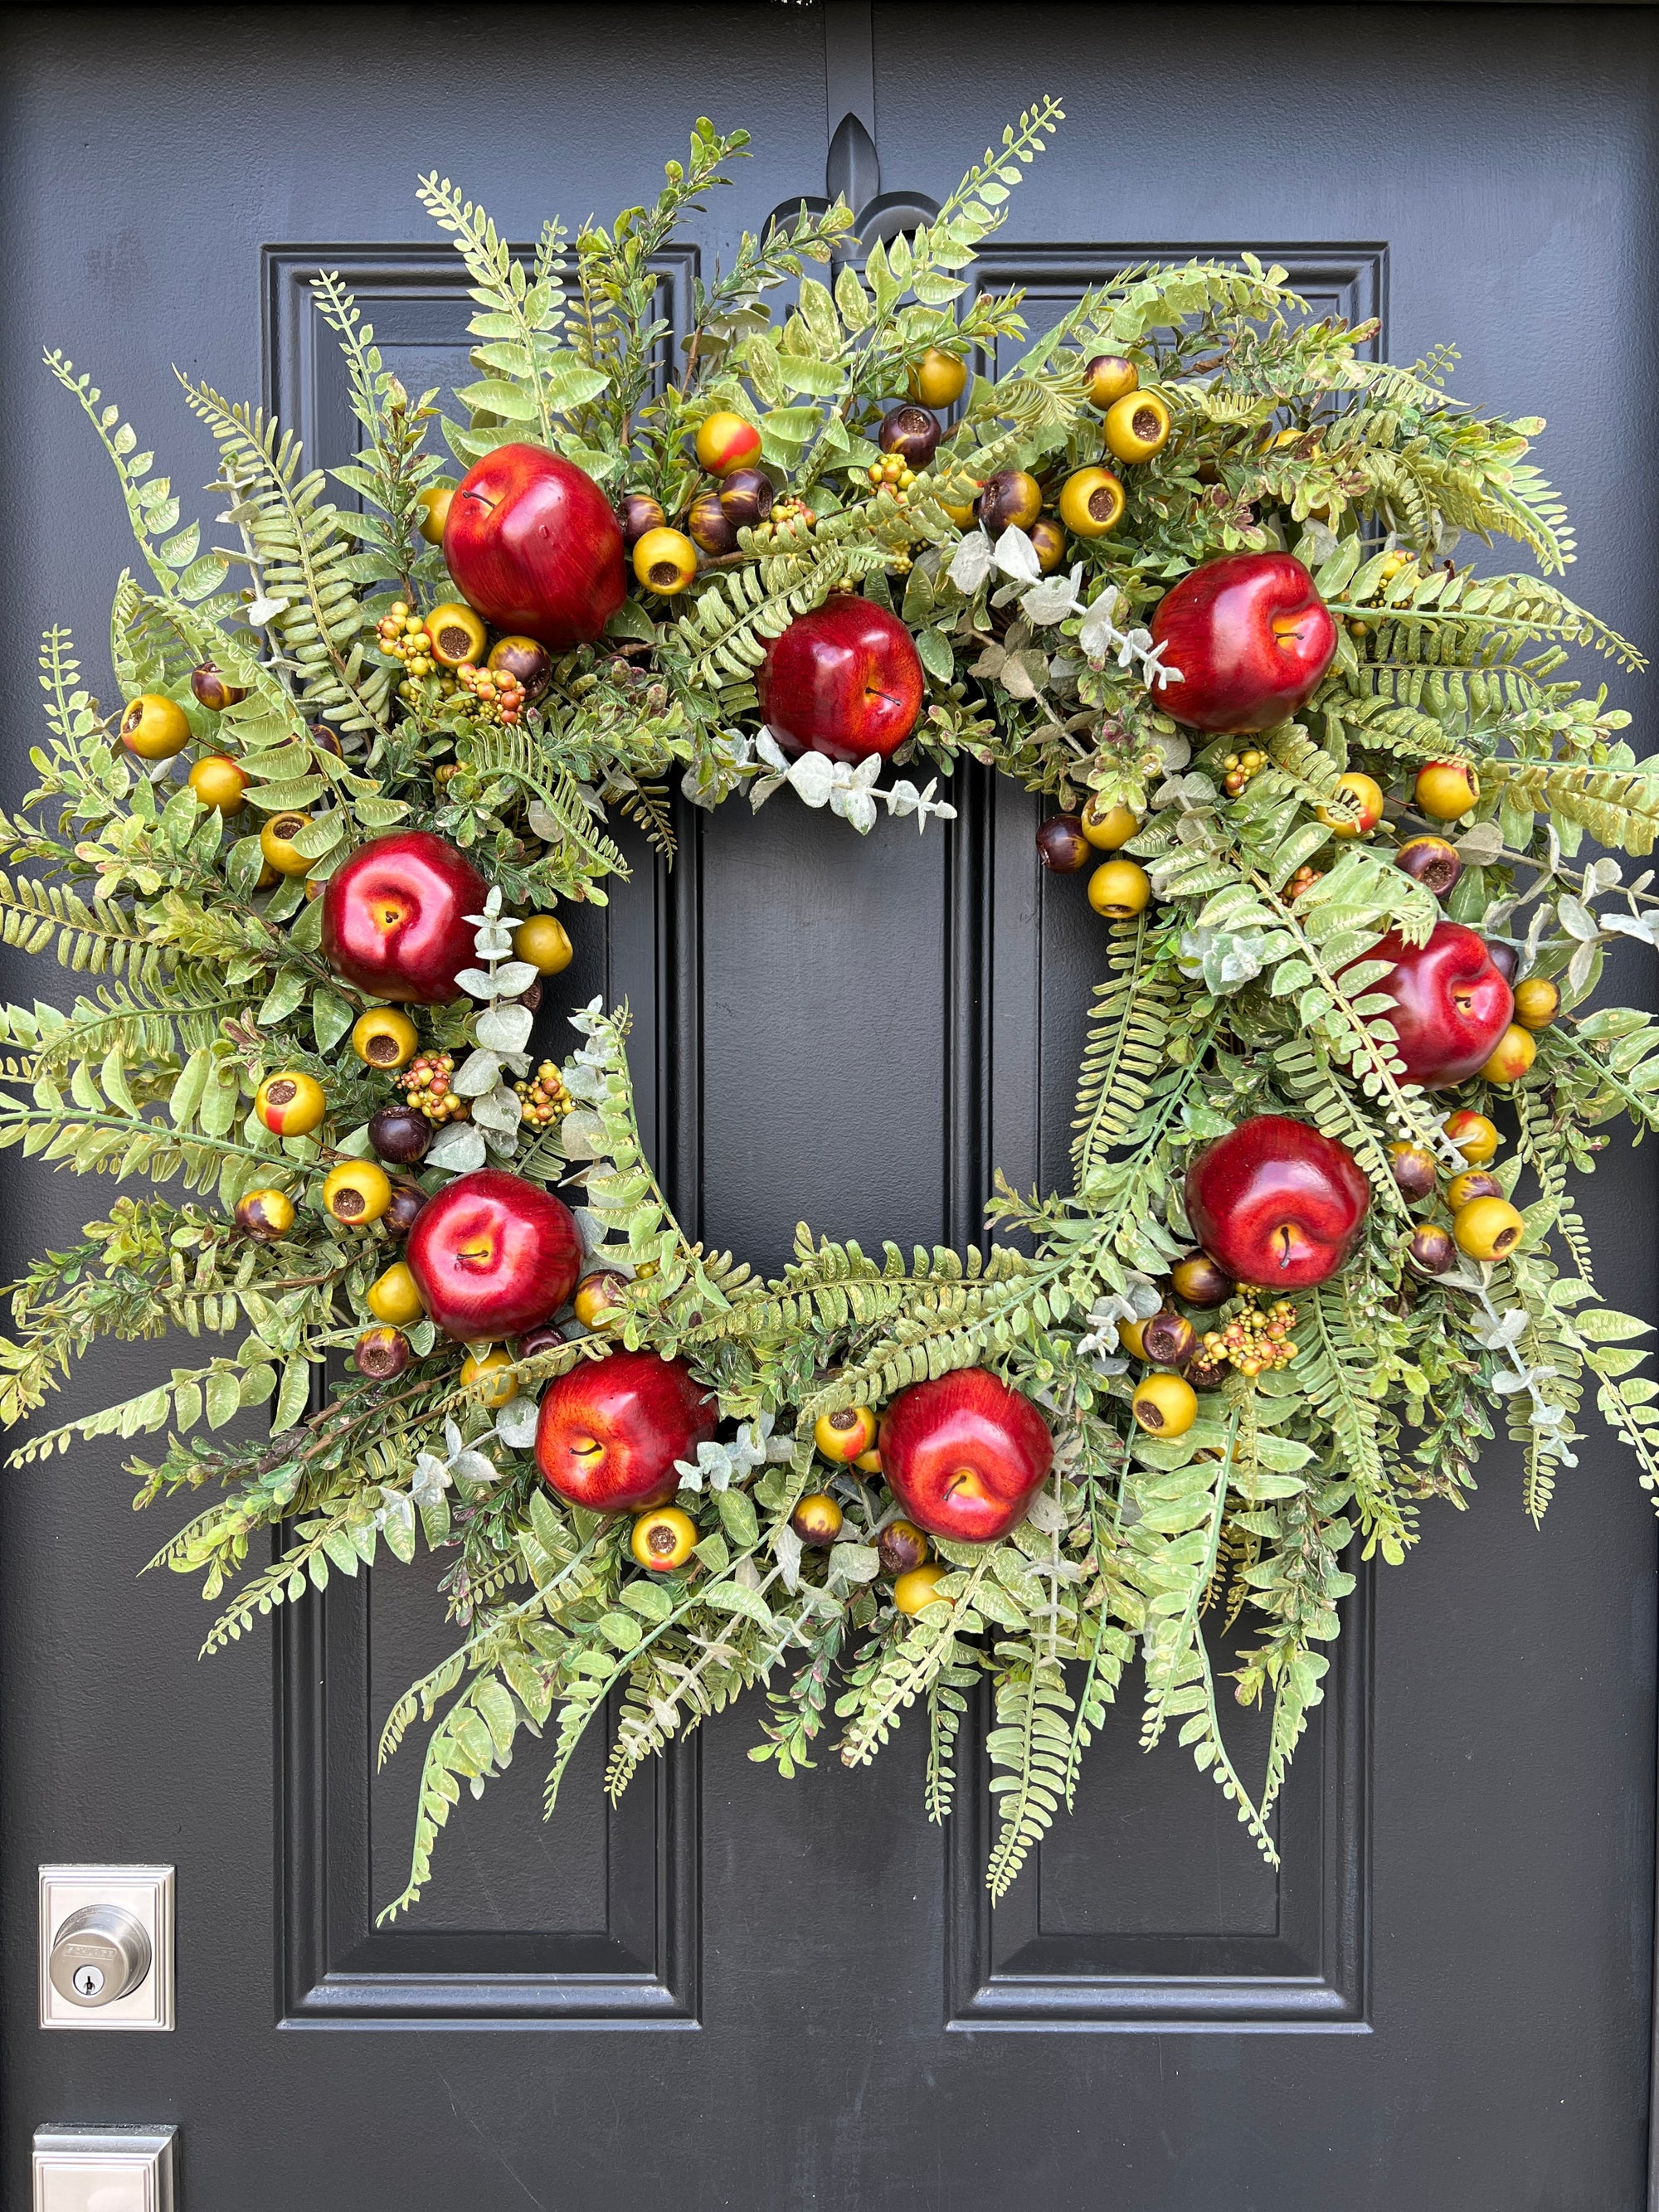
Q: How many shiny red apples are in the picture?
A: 9